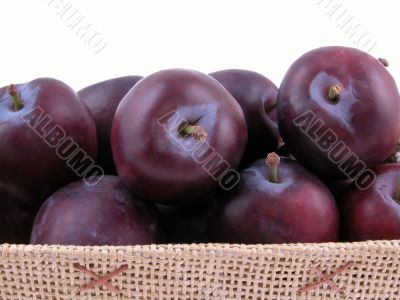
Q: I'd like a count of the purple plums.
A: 8